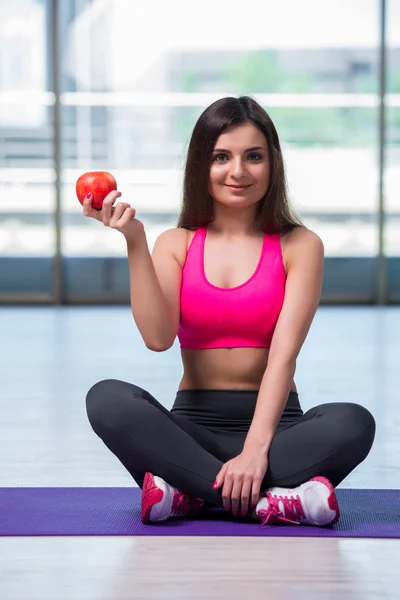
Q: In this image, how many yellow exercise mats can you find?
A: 0